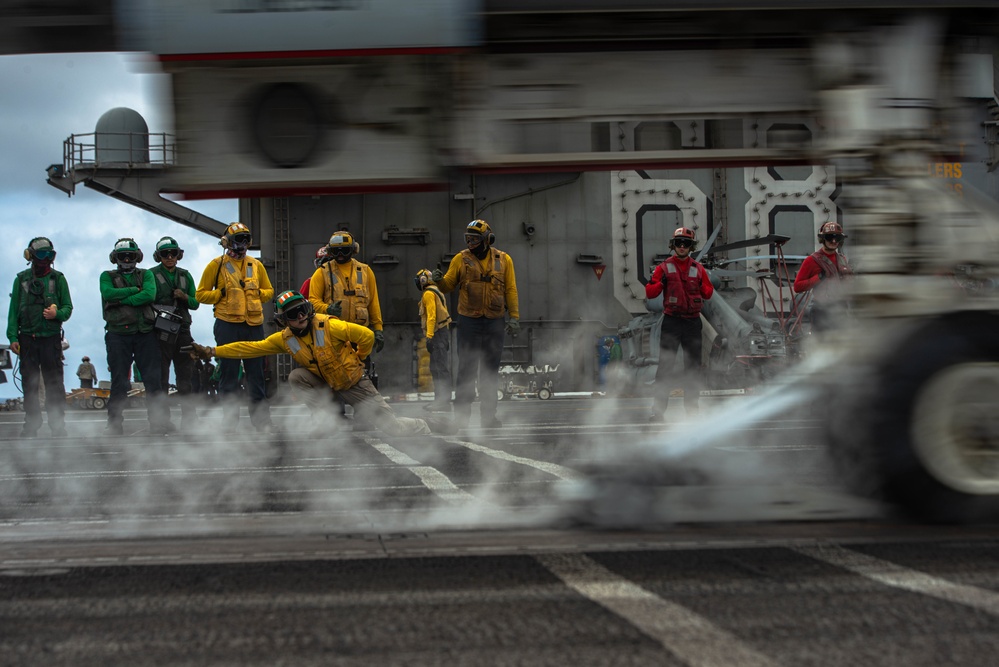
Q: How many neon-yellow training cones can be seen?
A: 0